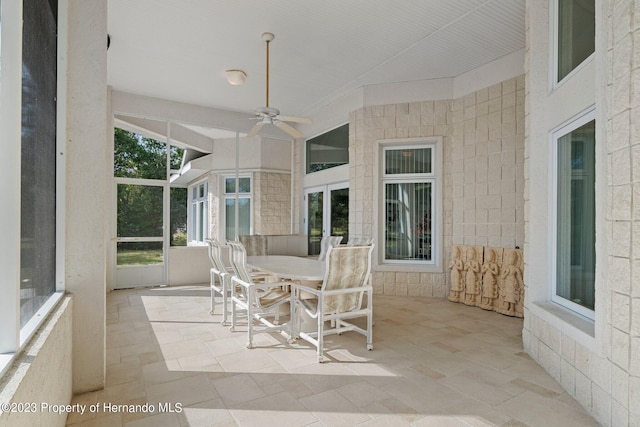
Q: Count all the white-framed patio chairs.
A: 6